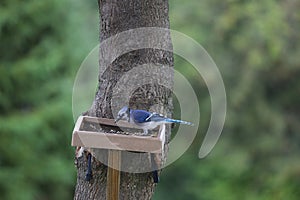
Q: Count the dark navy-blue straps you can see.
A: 2